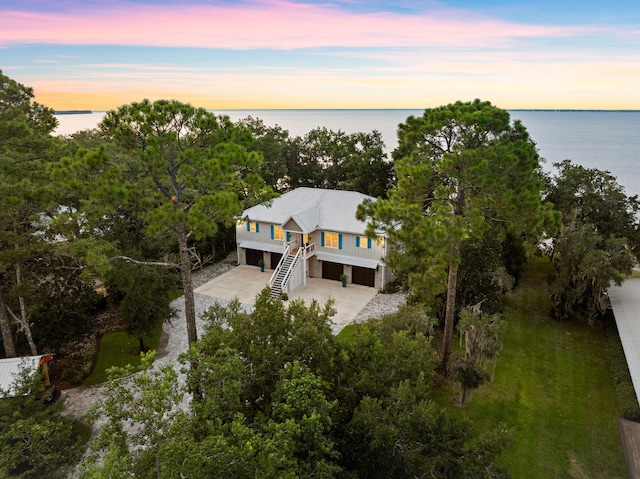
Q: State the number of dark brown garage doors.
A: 4